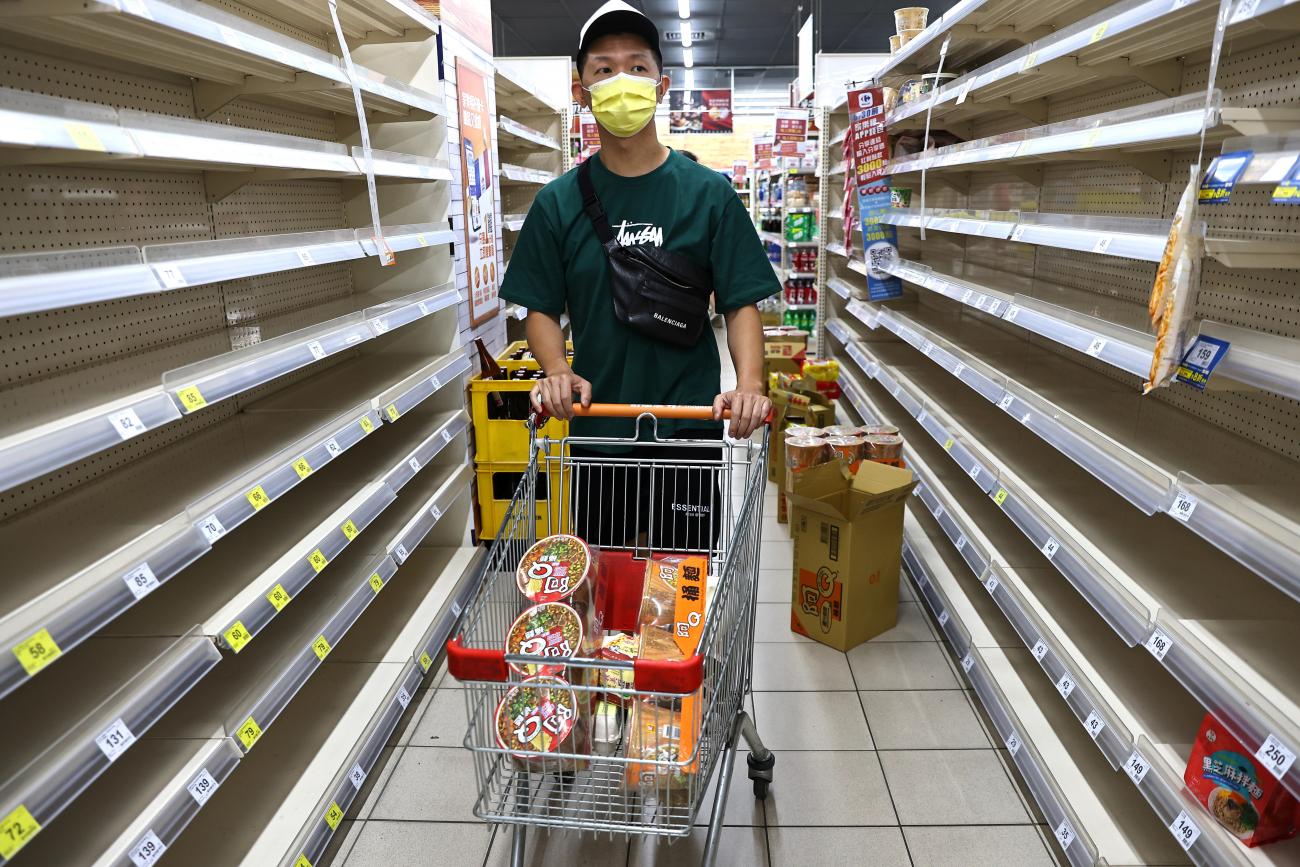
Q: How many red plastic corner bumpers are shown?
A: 2